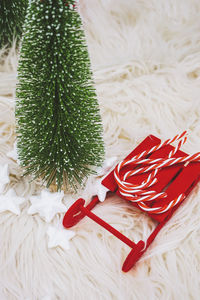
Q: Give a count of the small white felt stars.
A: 7